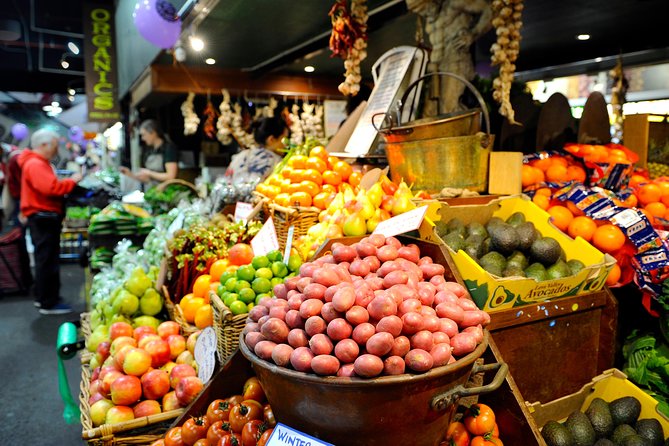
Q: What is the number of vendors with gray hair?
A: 1